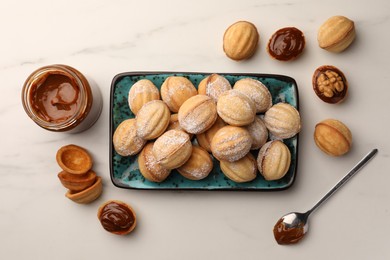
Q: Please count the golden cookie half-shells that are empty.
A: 3